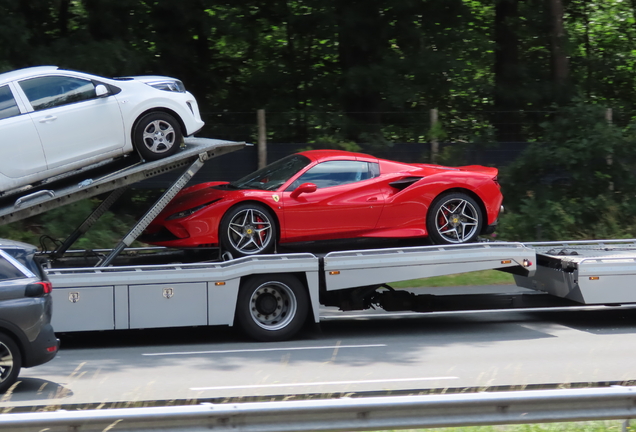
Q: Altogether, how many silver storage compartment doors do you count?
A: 2